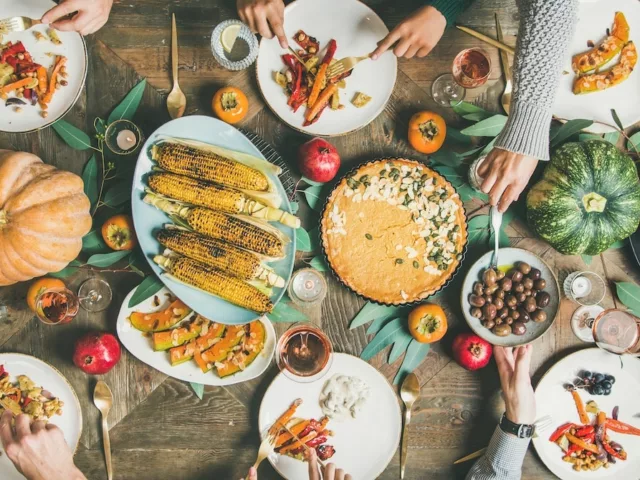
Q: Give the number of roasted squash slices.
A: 7